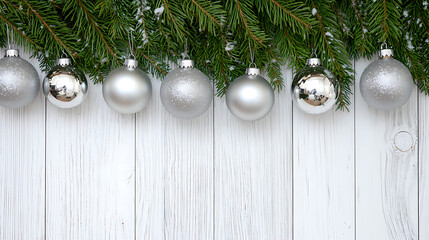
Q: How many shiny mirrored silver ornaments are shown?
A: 2